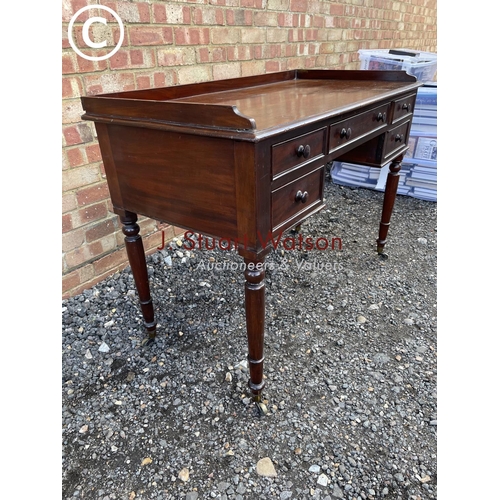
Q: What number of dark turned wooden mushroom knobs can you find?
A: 6